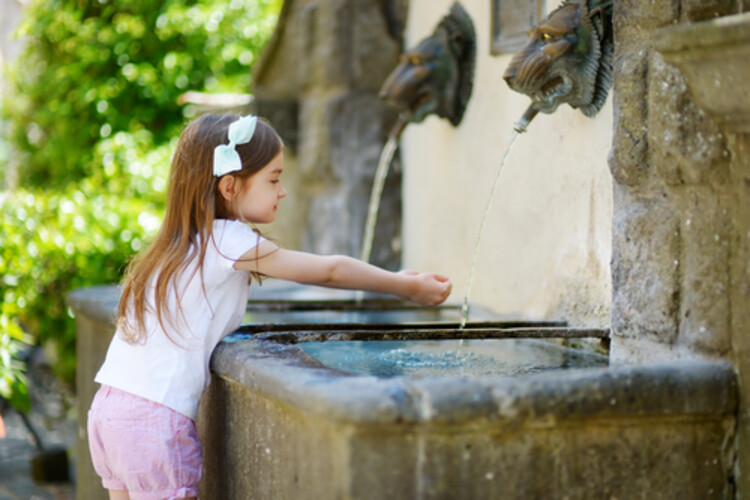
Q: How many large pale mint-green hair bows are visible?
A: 1